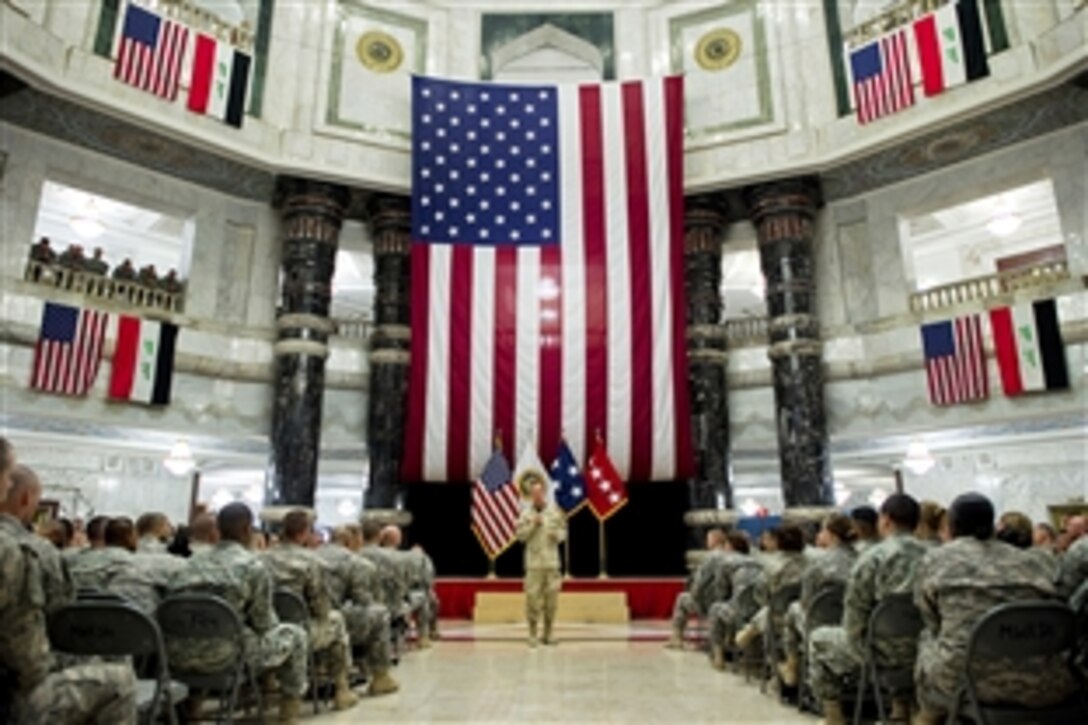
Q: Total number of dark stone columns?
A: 4